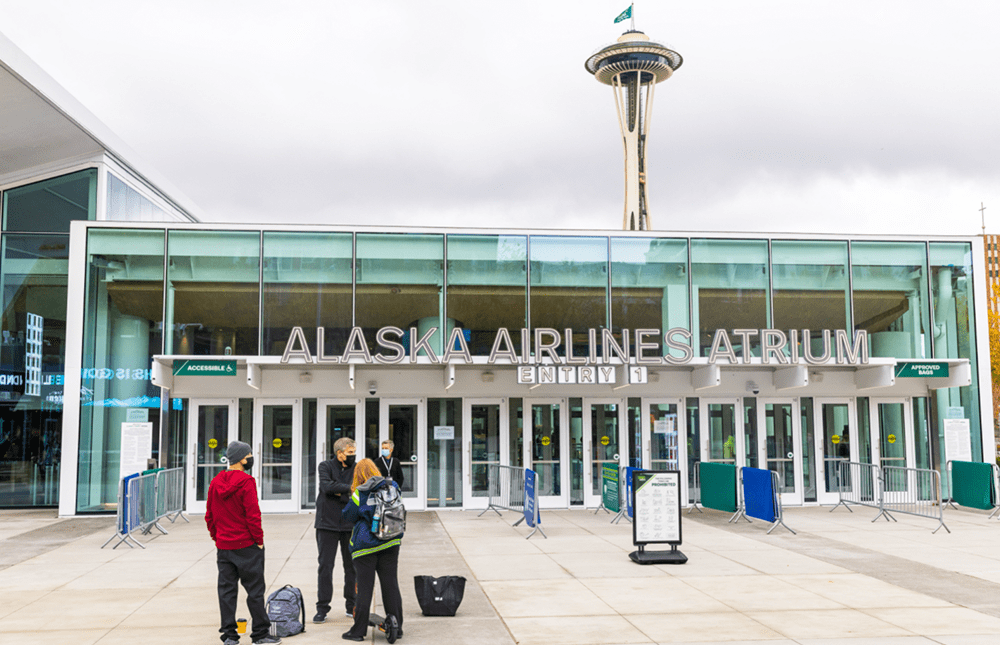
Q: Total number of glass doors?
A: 12